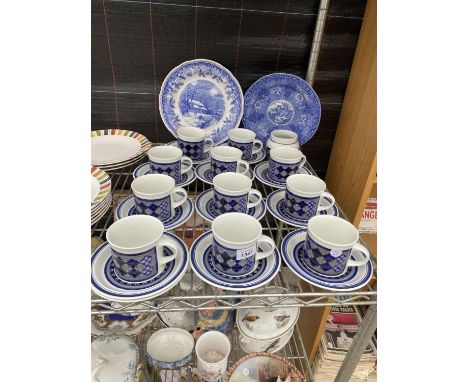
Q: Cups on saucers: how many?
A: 11